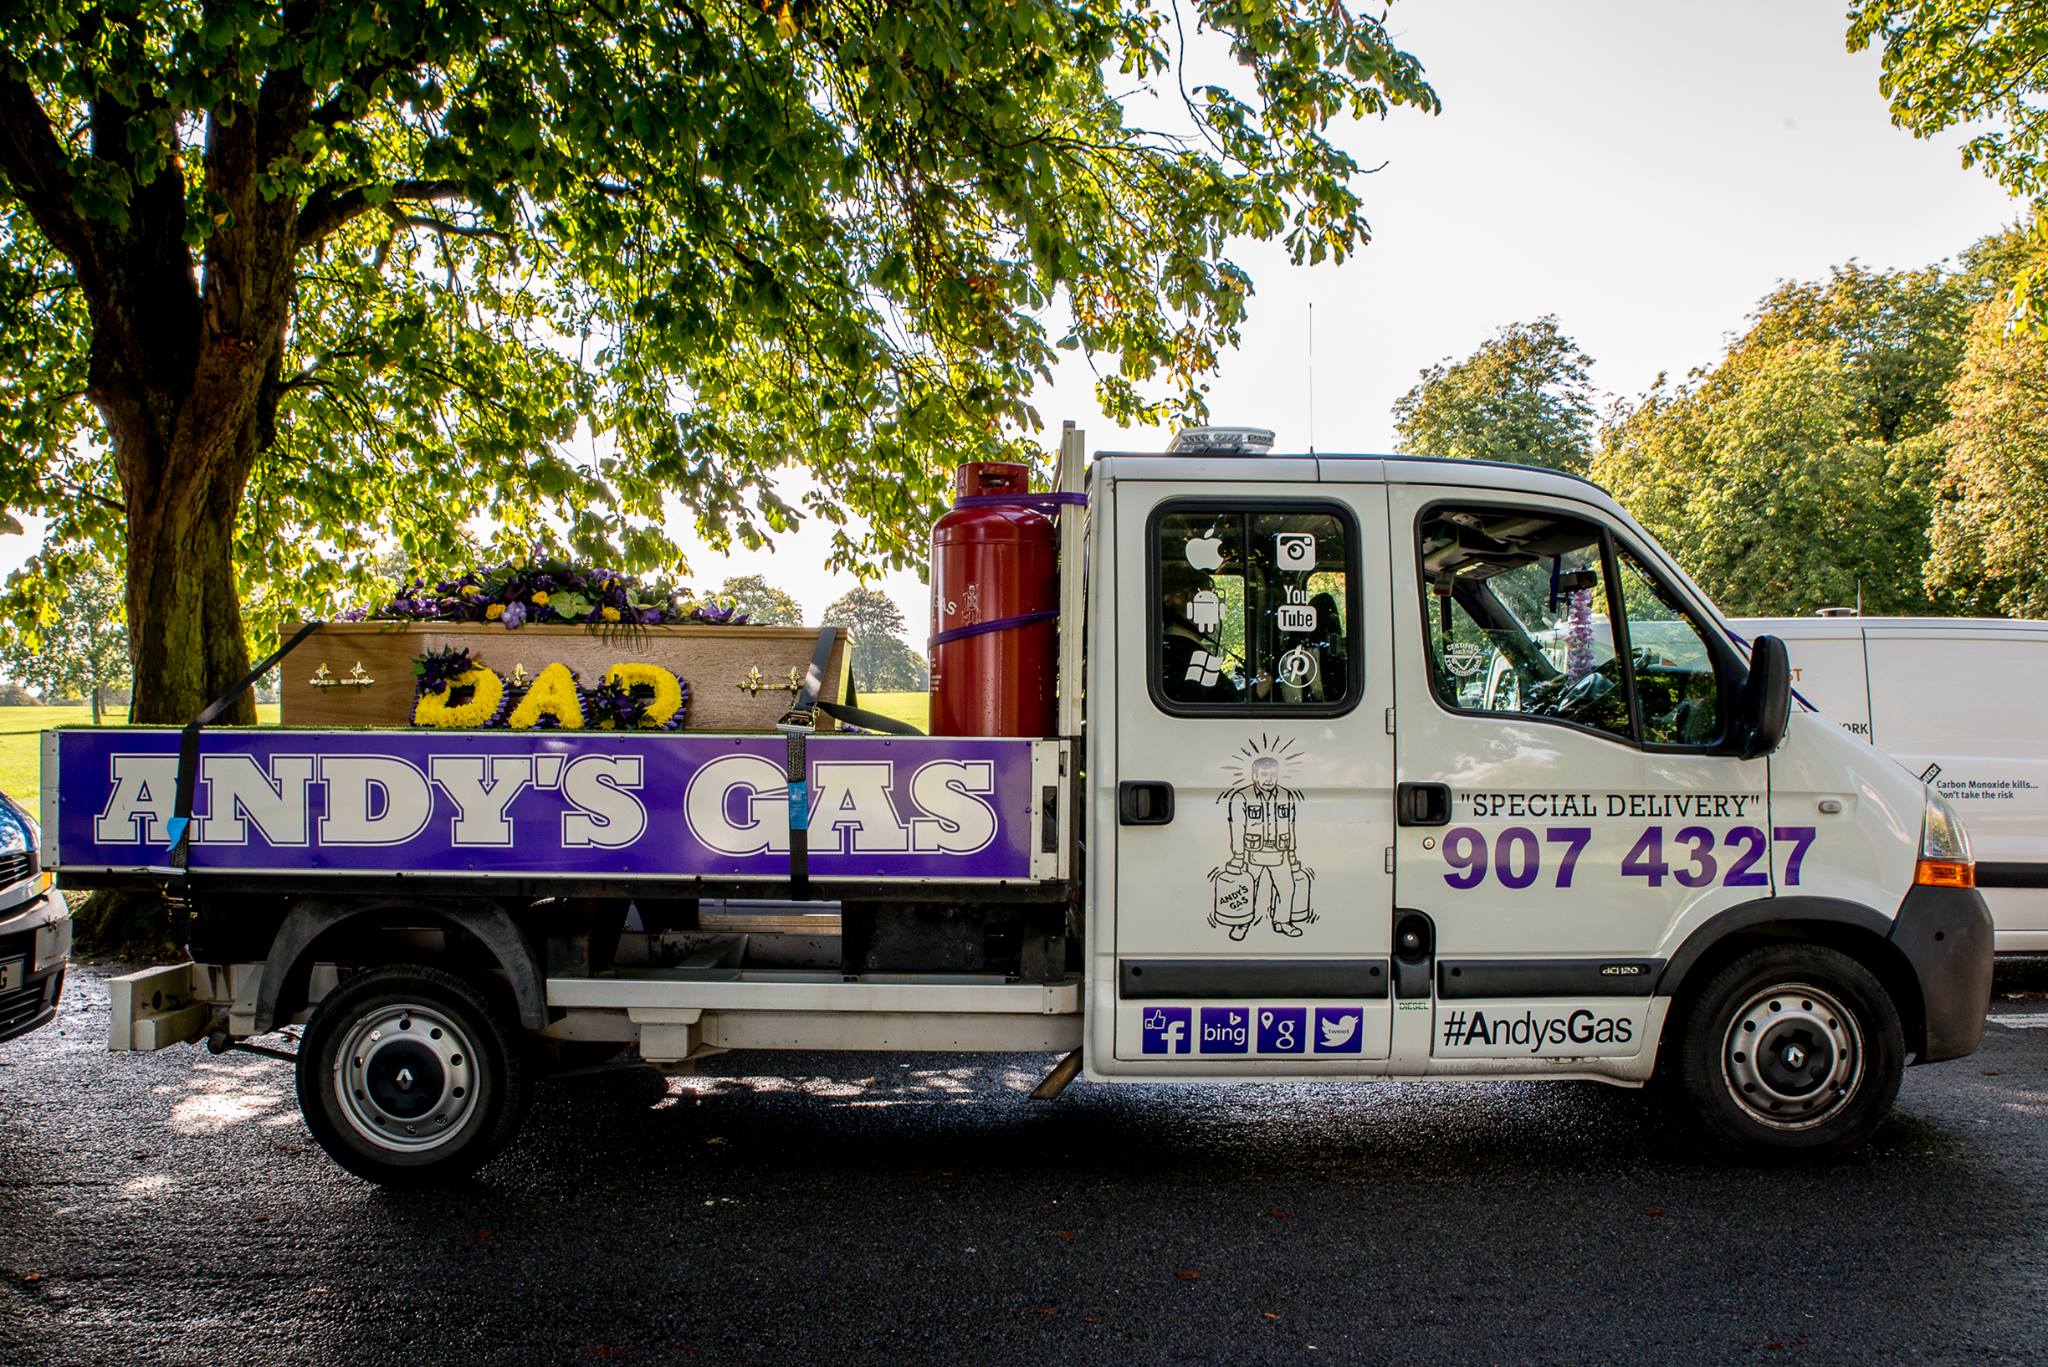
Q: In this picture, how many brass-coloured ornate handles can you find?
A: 3